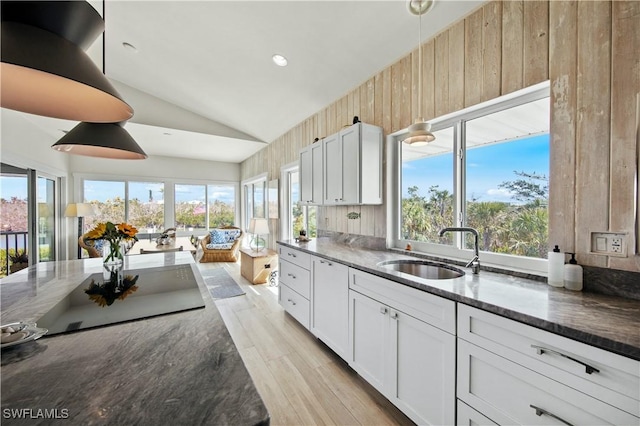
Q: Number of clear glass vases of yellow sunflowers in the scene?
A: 1